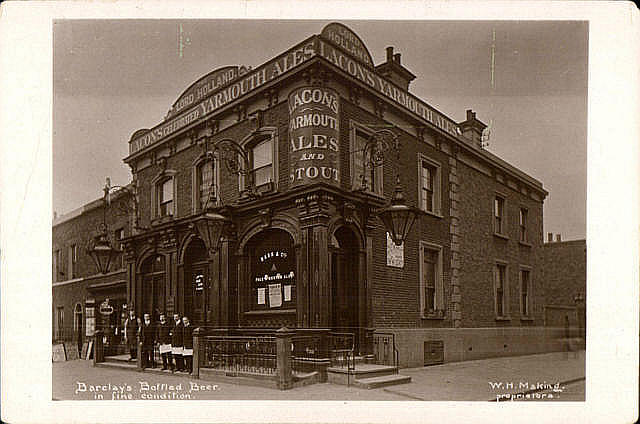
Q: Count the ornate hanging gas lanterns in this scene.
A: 3